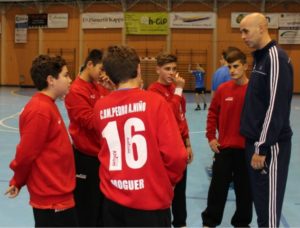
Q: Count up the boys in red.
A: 5